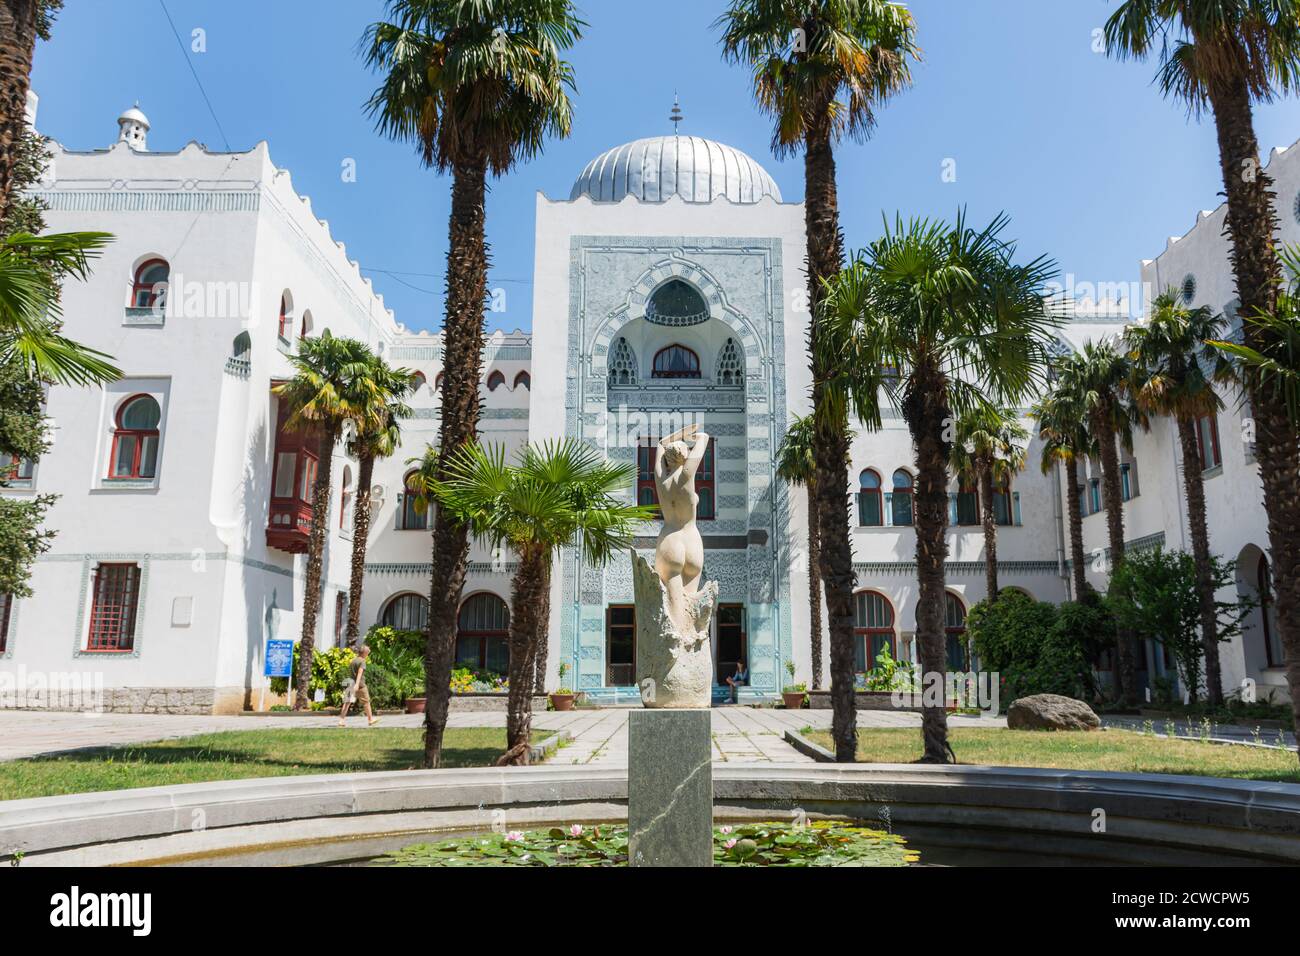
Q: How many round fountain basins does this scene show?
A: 1